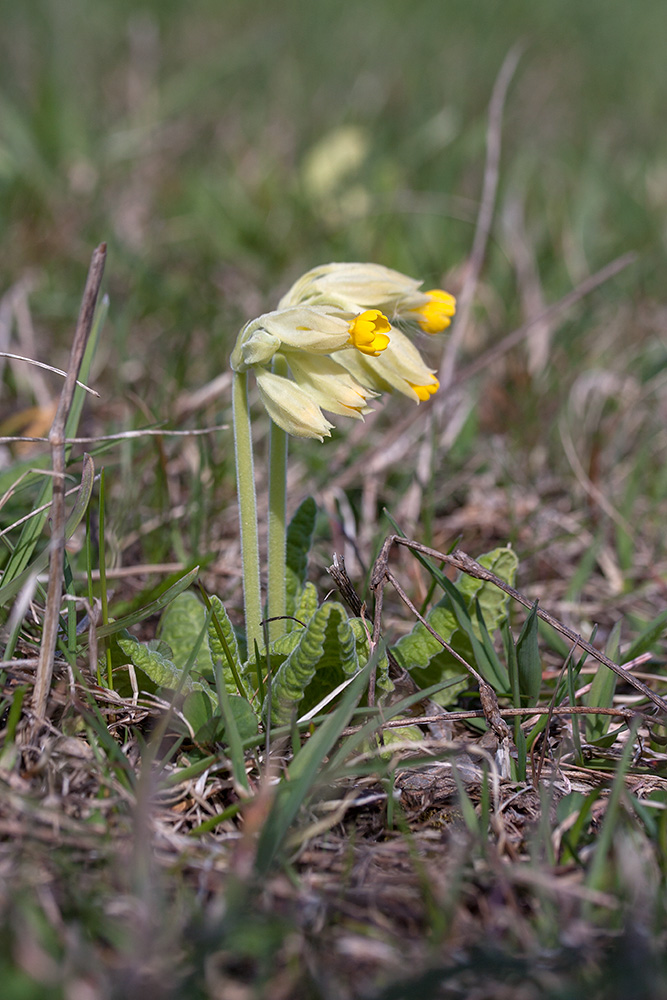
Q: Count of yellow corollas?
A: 3